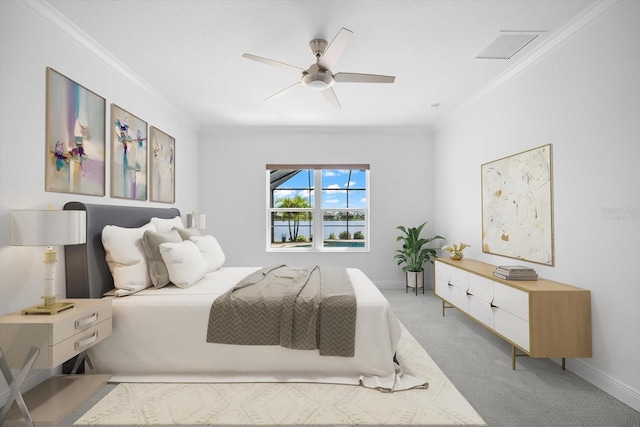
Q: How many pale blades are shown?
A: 5